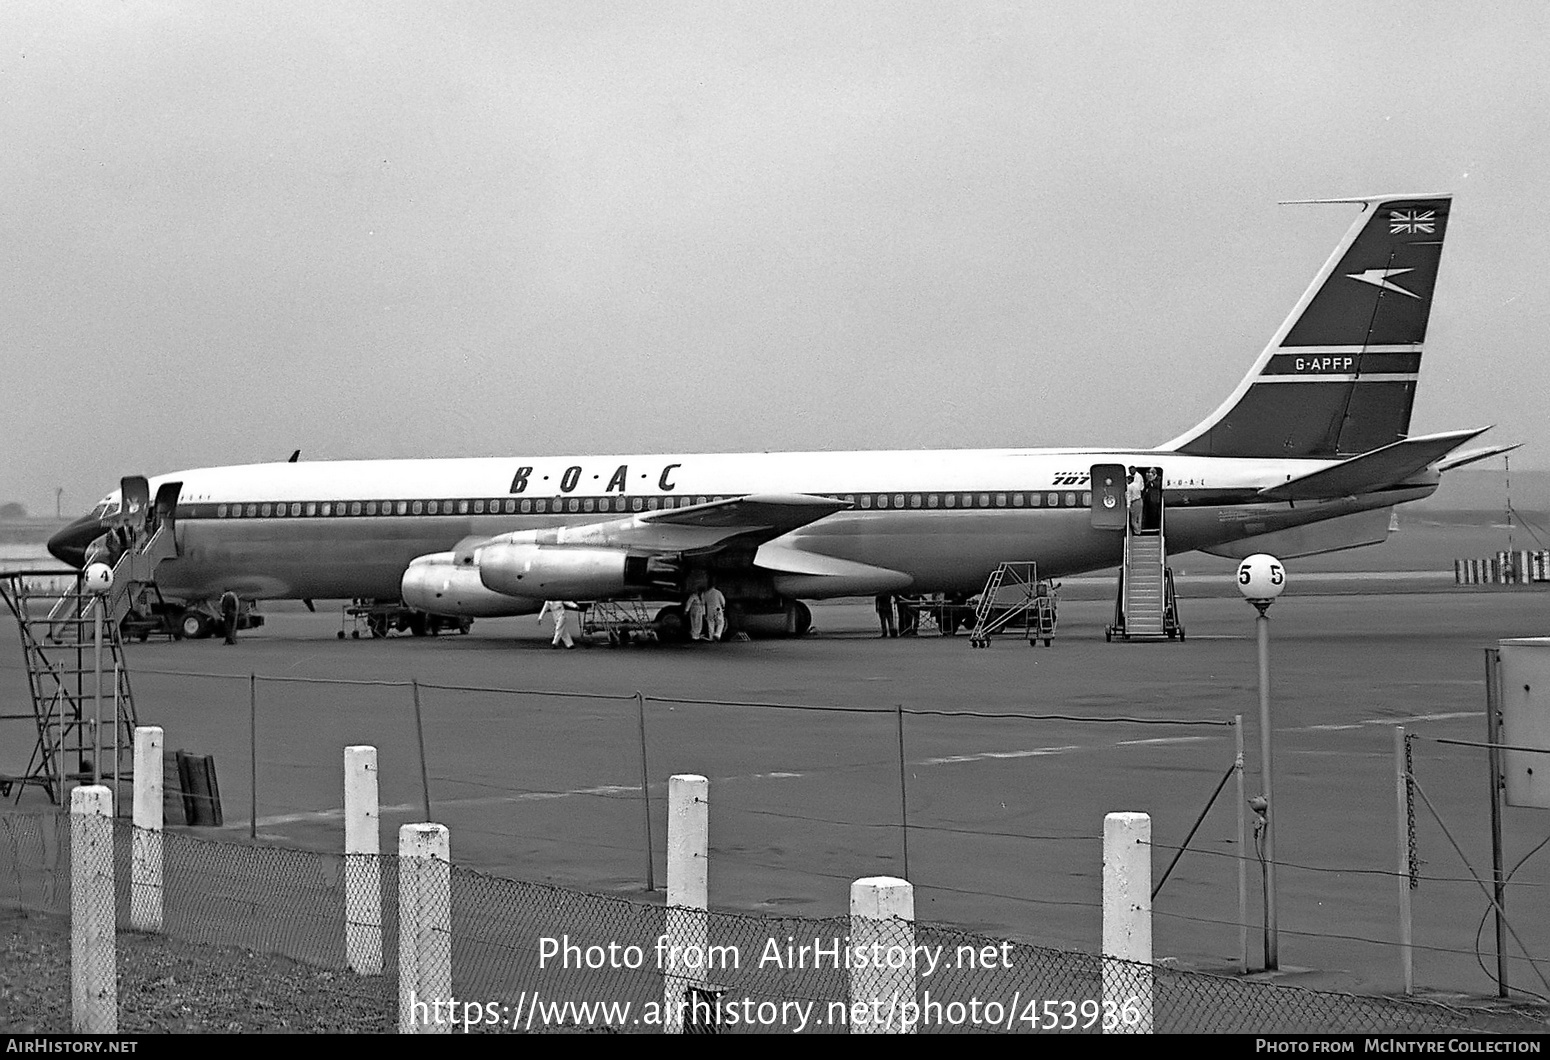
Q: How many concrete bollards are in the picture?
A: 7